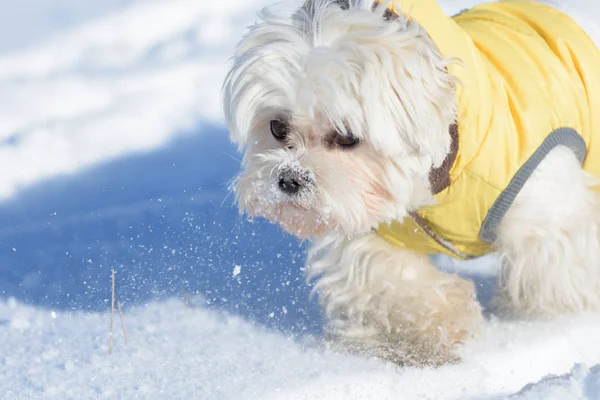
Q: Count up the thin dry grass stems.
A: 2